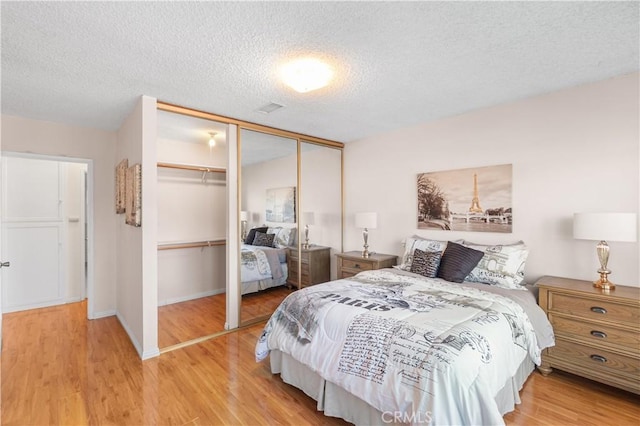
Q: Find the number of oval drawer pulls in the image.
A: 3